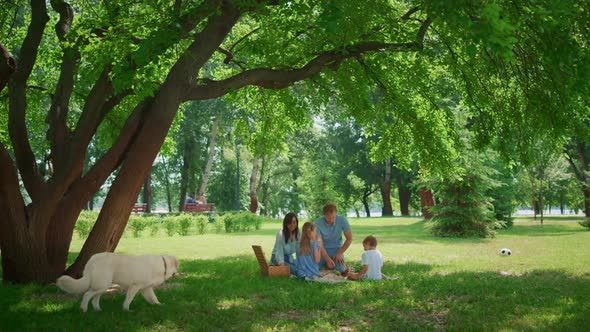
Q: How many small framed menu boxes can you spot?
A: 0